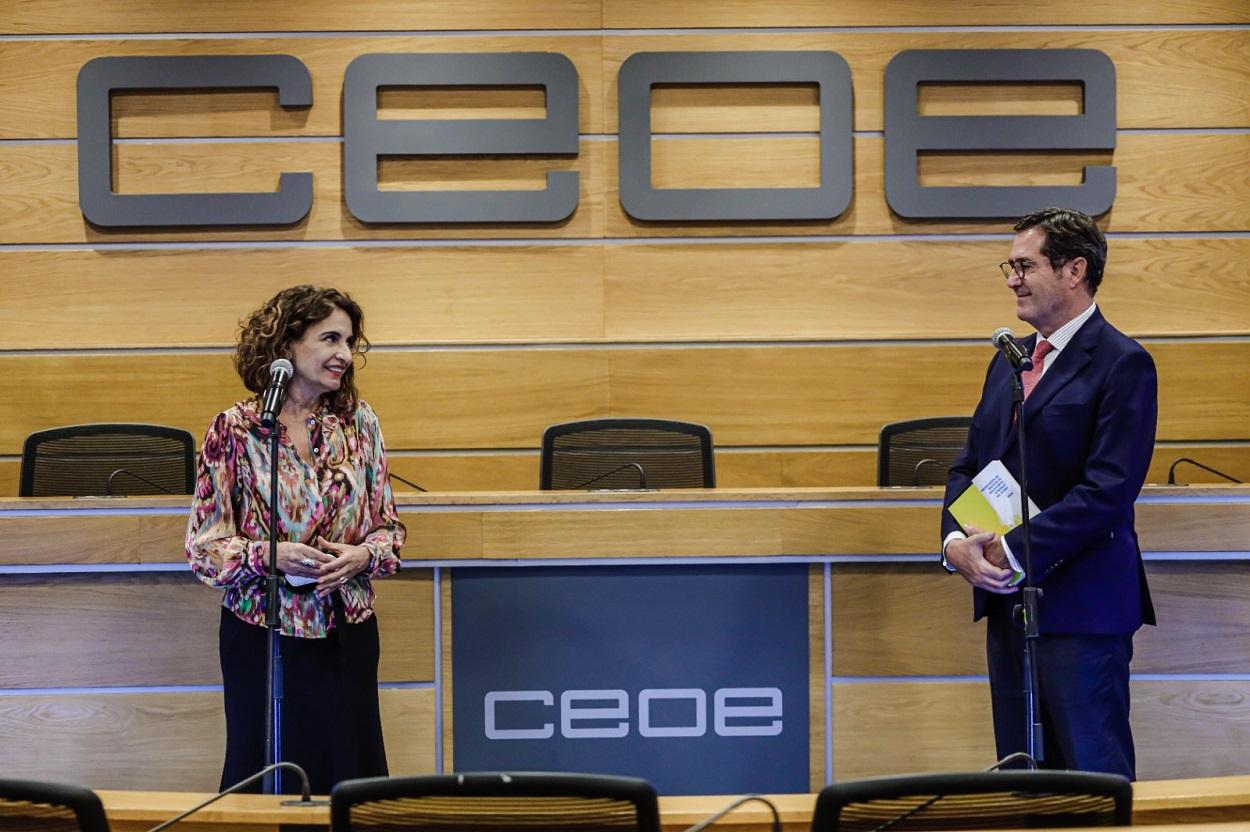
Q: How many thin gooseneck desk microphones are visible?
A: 8